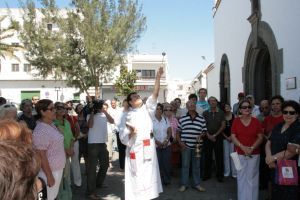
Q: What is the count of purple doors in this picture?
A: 0